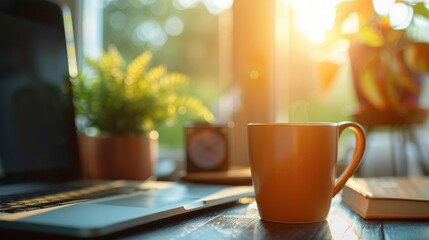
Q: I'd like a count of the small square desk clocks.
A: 1